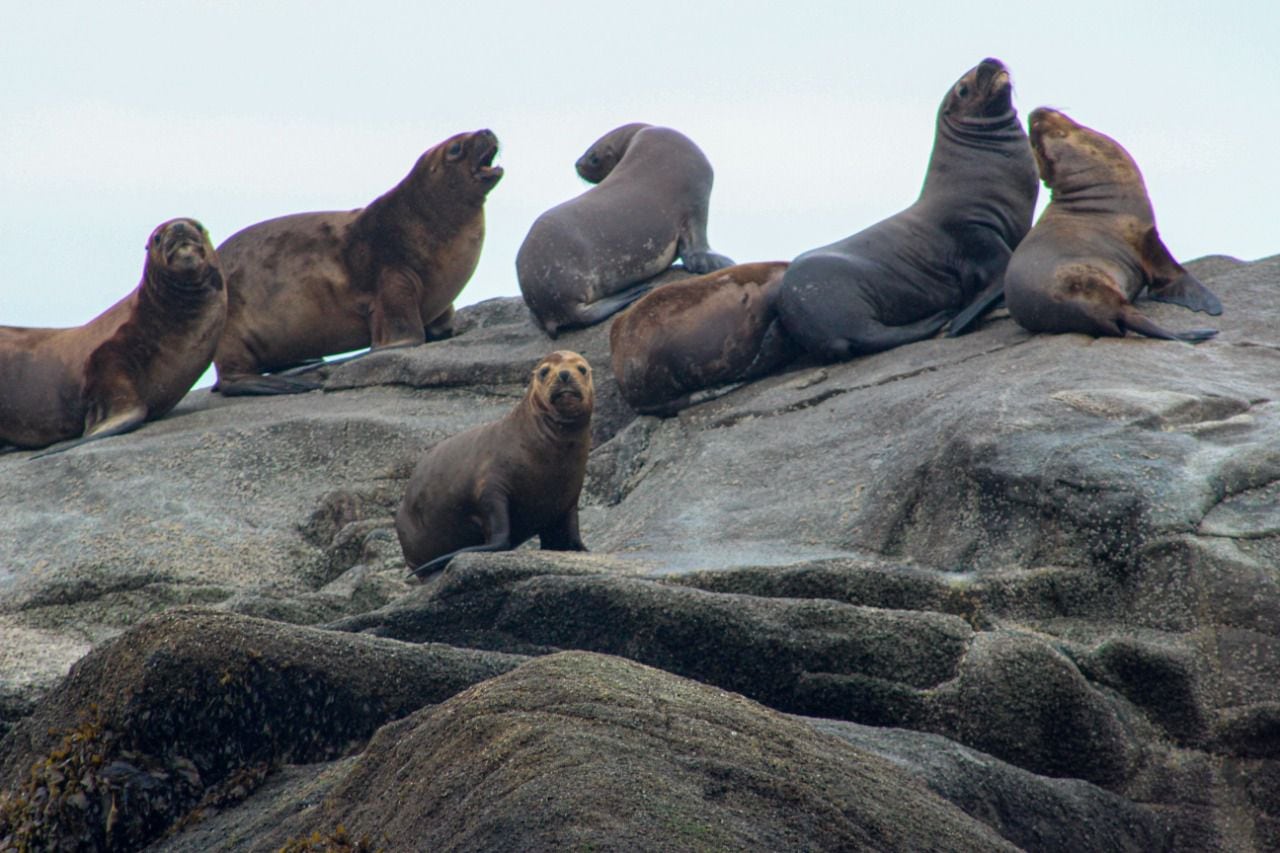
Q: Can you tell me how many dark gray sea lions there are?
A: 2